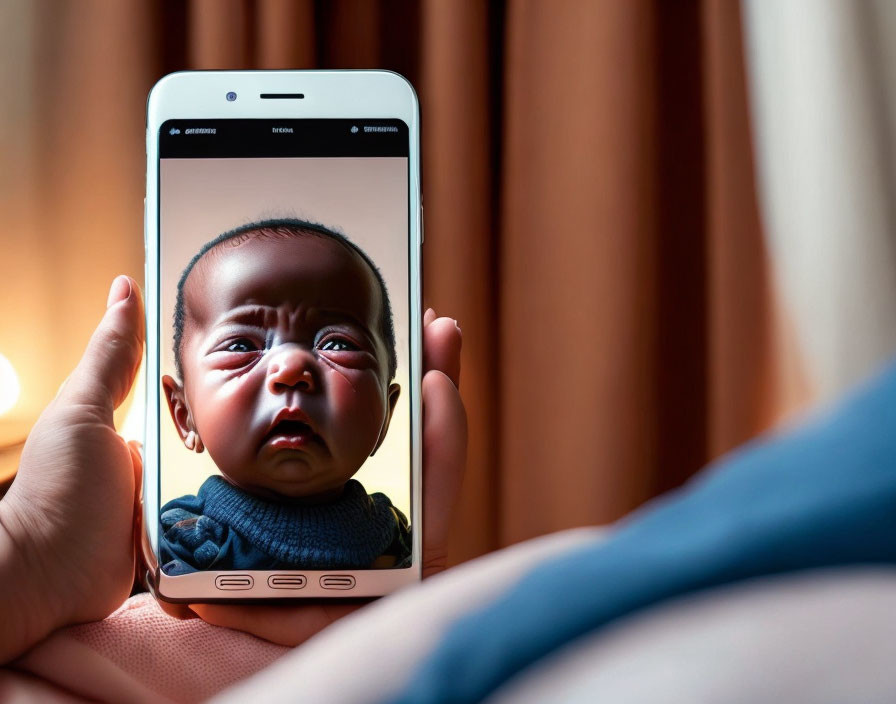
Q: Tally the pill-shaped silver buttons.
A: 3